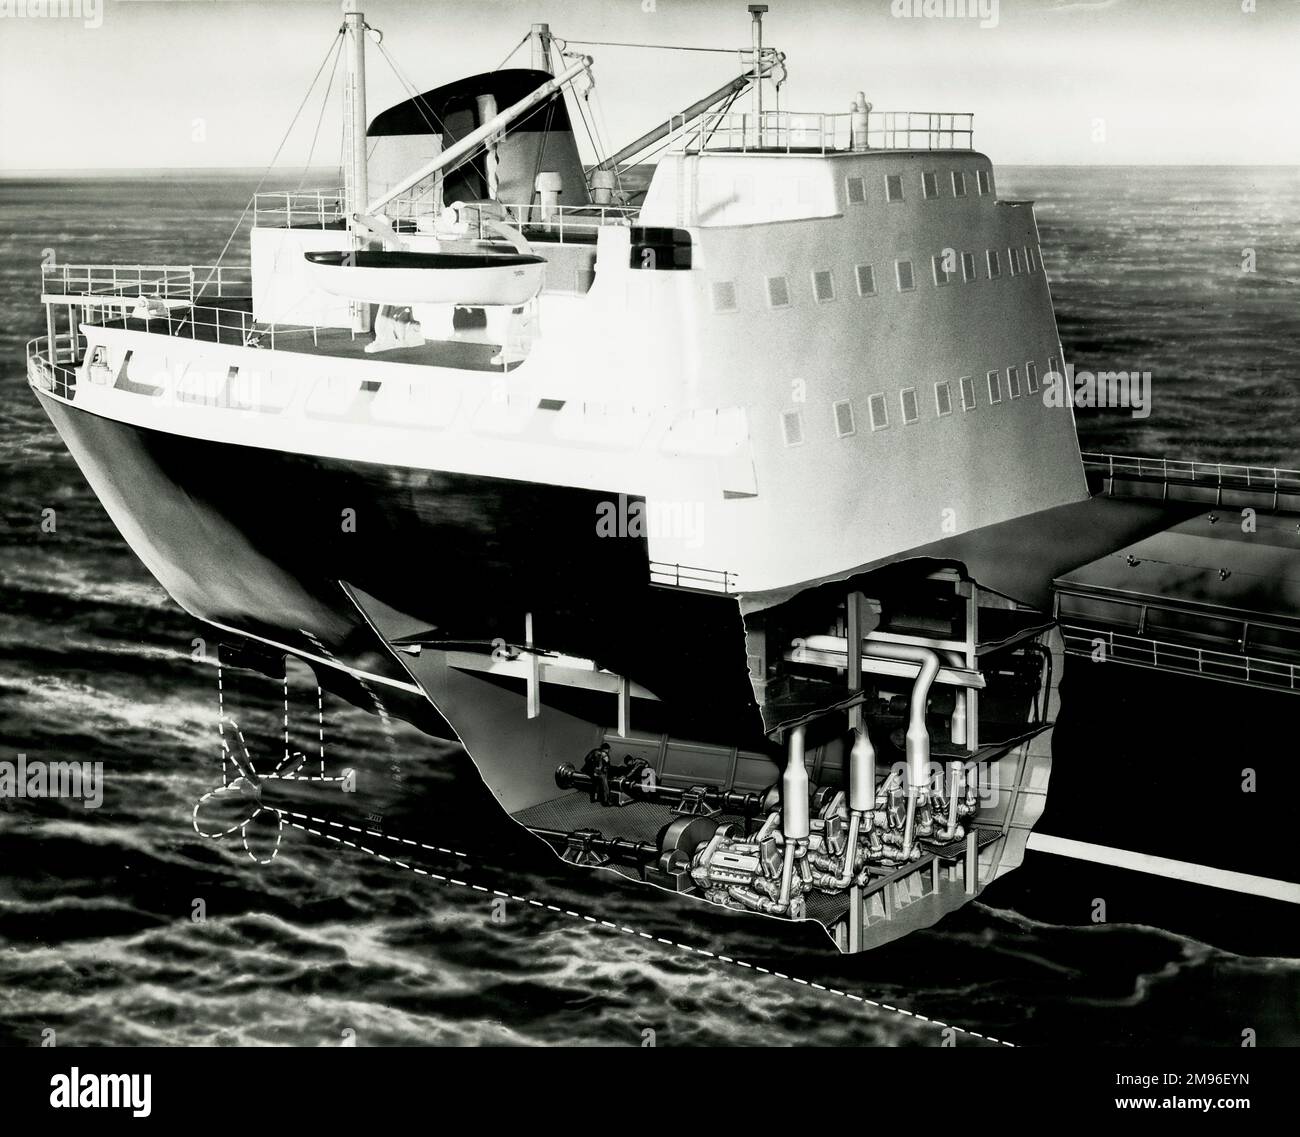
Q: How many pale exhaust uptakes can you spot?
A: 4